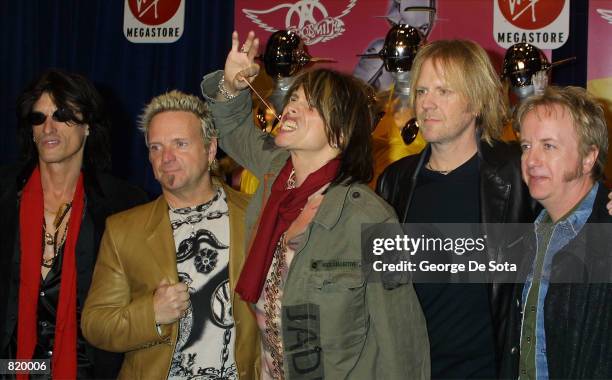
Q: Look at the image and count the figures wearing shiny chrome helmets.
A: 3